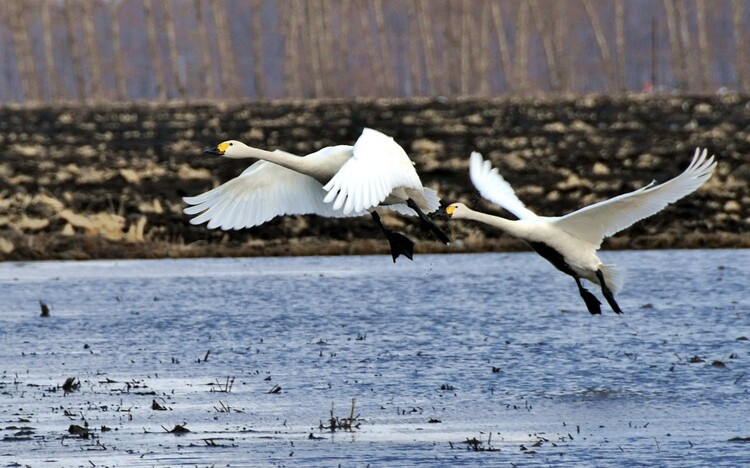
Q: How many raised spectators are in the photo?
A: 0